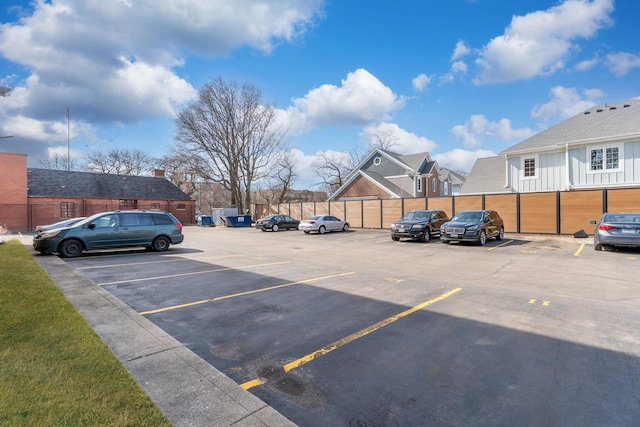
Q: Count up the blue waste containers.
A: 2